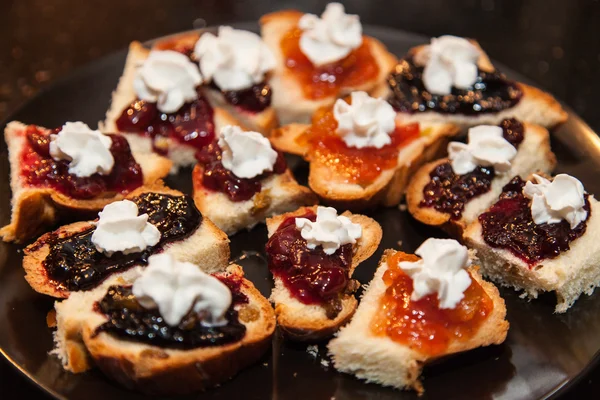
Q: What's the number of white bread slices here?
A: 13